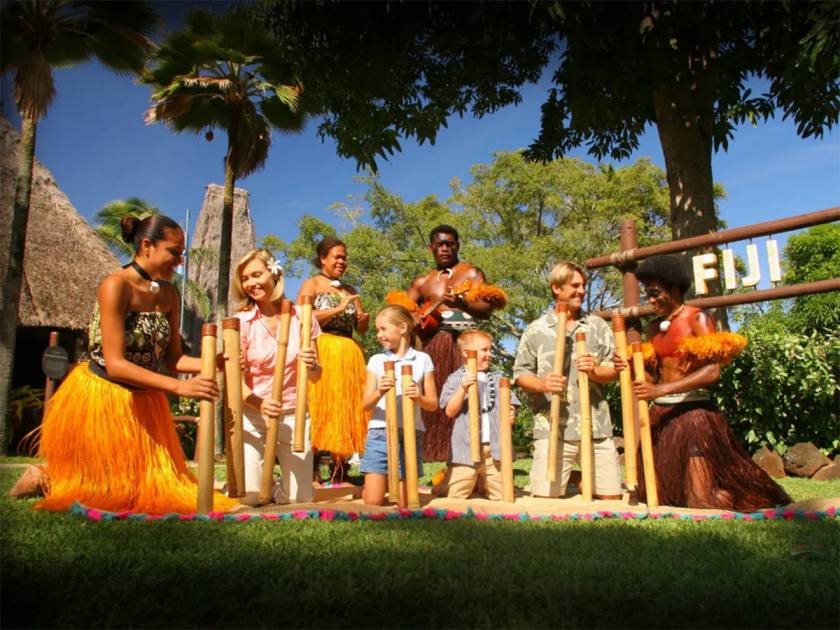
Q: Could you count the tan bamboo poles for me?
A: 12